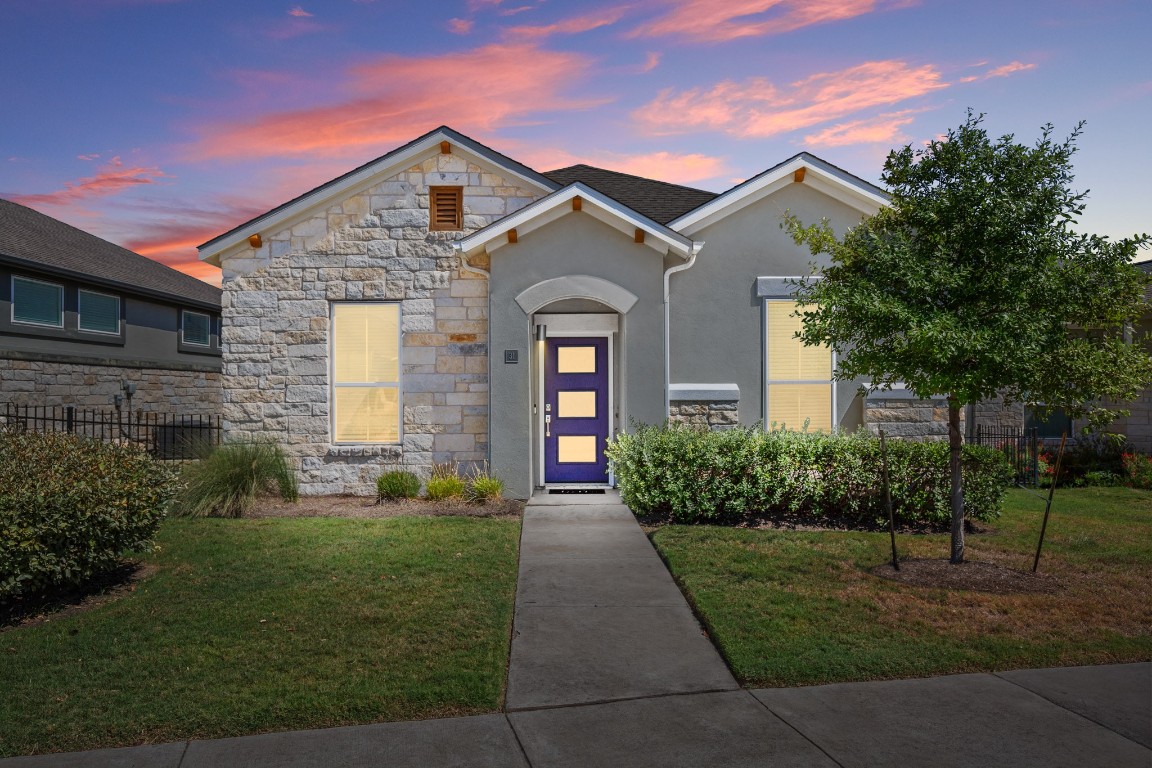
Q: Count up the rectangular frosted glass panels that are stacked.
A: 3